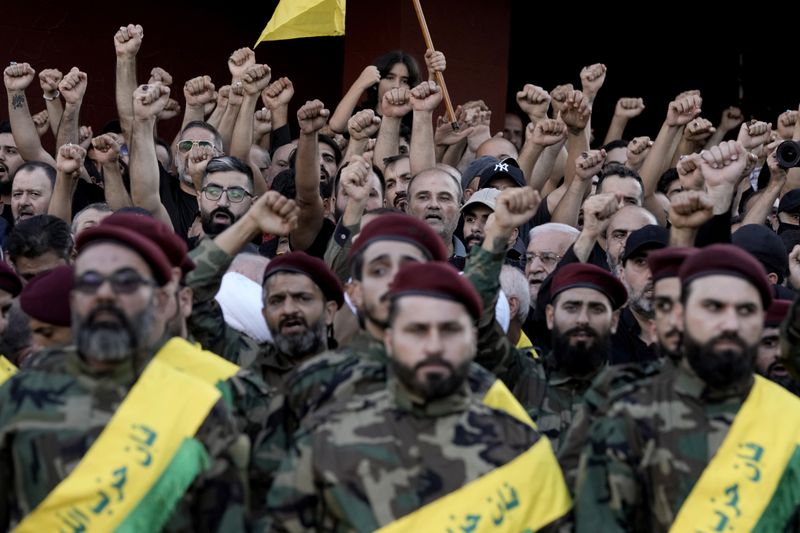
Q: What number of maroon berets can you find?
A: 11